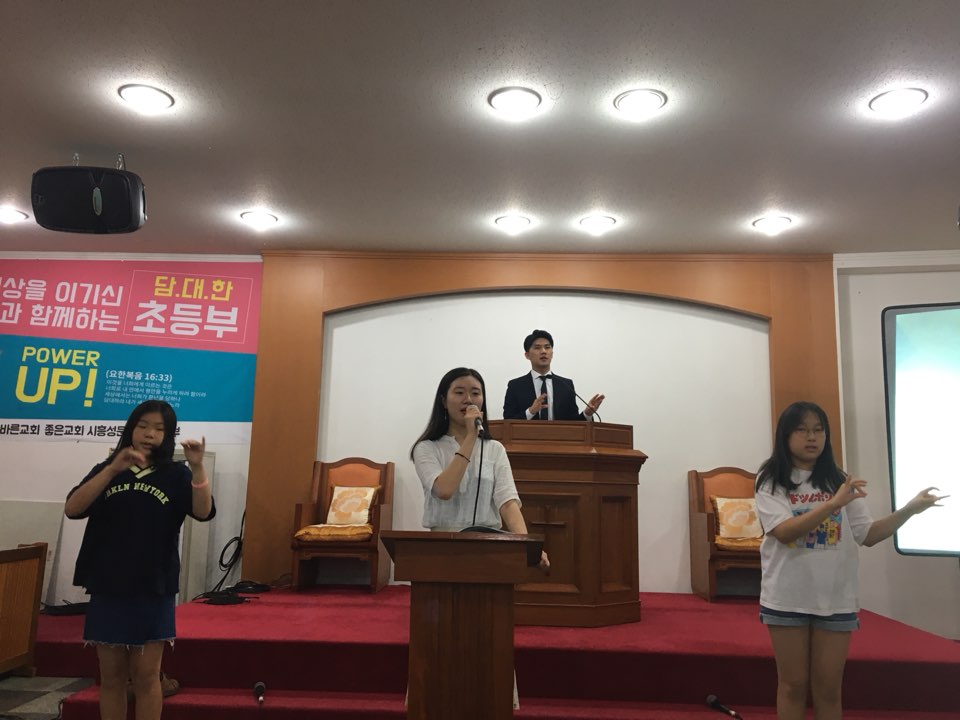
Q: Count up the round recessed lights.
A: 9